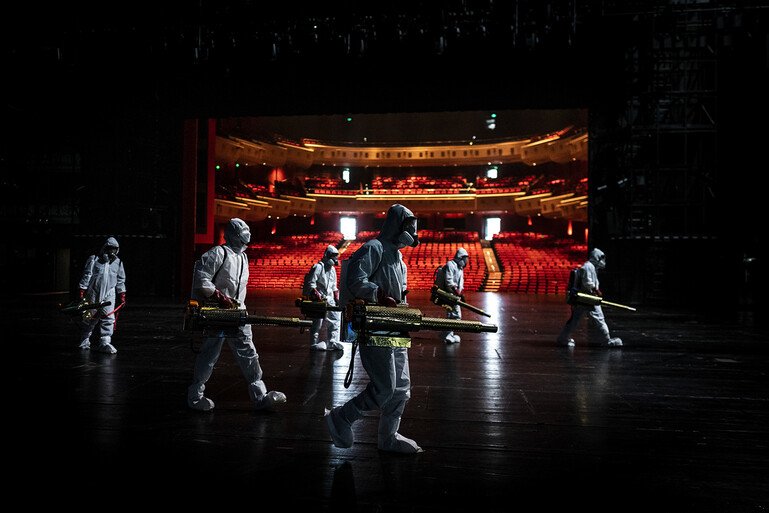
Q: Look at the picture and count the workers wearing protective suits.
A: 6